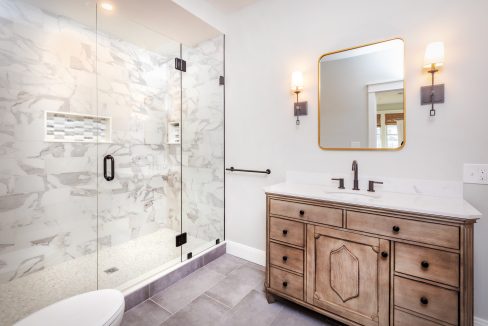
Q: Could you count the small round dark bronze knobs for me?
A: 8